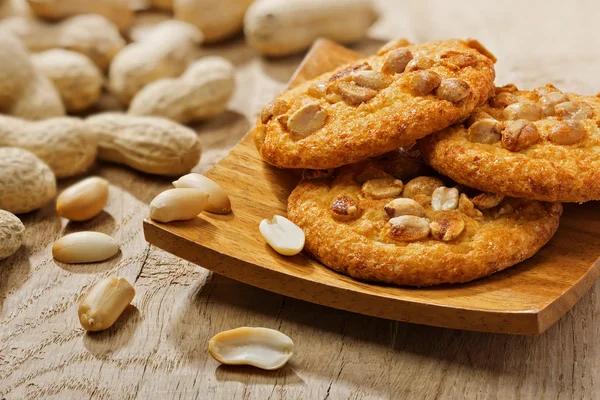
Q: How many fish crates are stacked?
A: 0